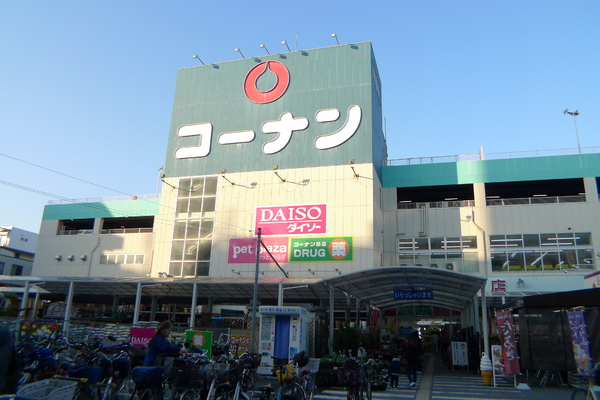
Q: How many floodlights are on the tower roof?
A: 5